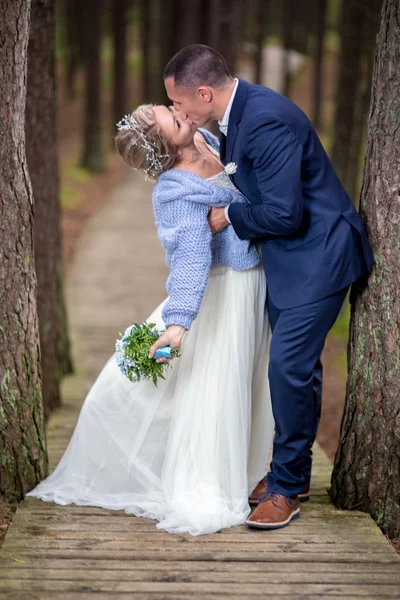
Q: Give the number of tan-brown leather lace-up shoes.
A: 2